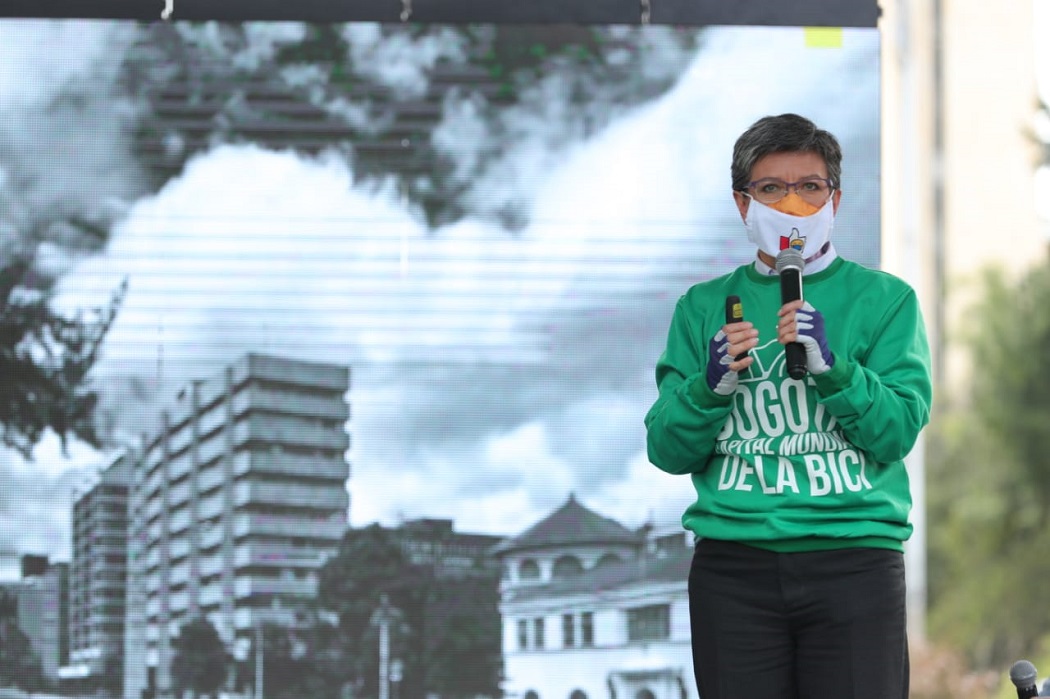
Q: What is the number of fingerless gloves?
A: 2